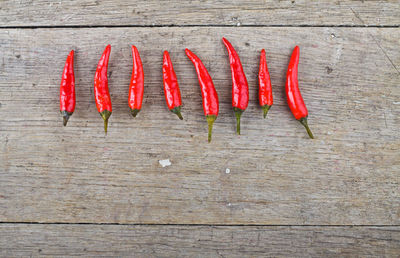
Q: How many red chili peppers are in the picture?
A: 8